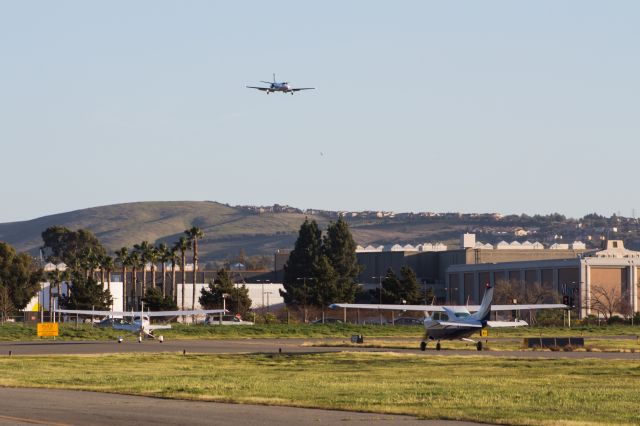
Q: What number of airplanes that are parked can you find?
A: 2